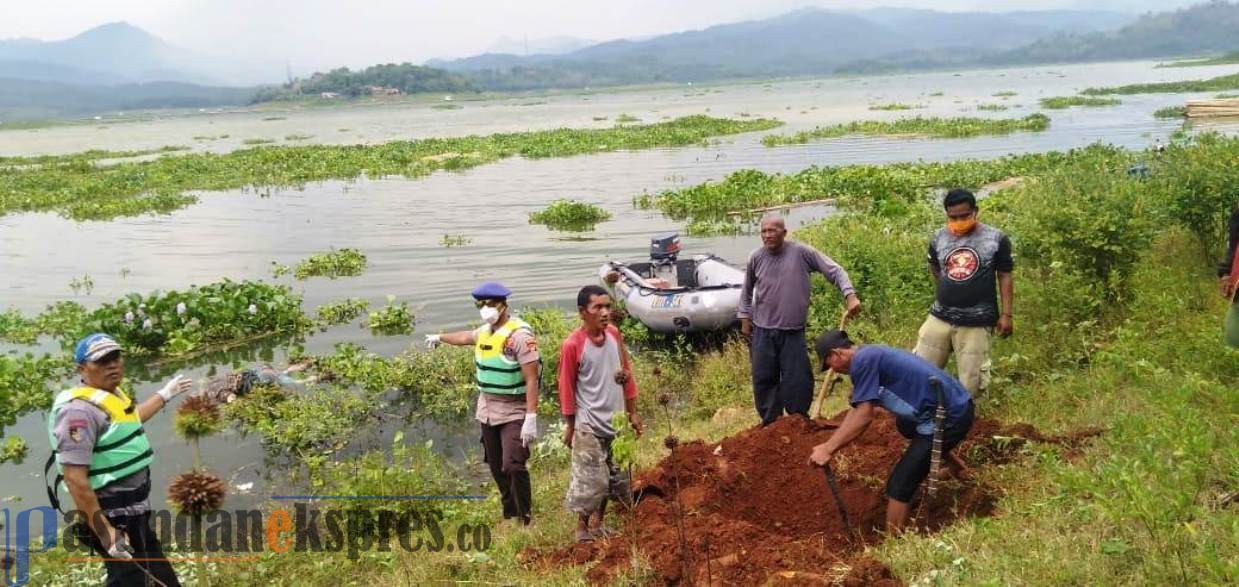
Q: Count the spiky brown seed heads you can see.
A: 7